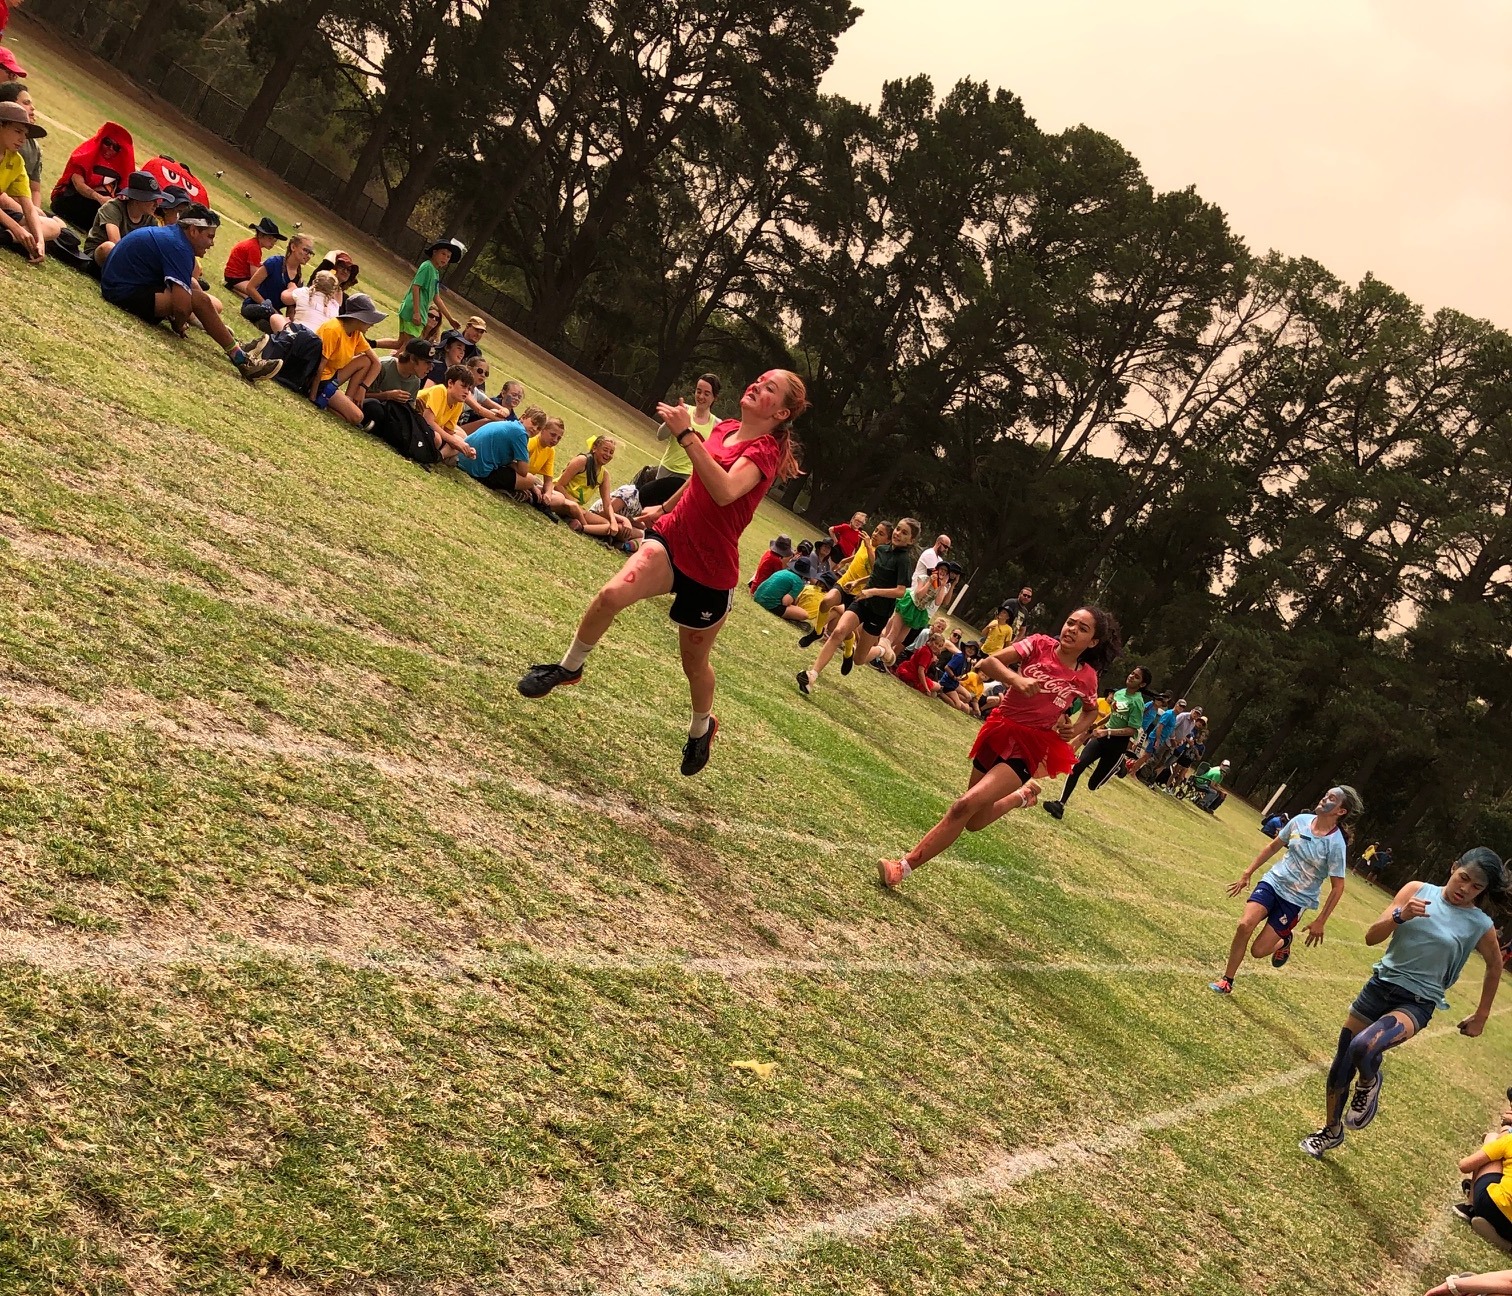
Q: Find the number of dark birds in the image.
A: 3